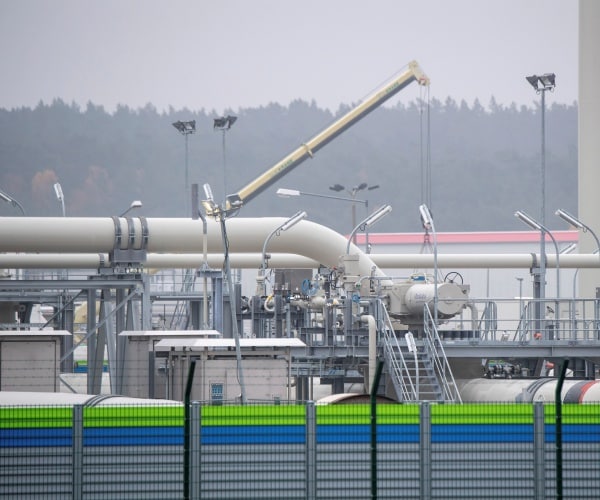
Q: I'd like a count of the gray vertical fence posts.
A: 5